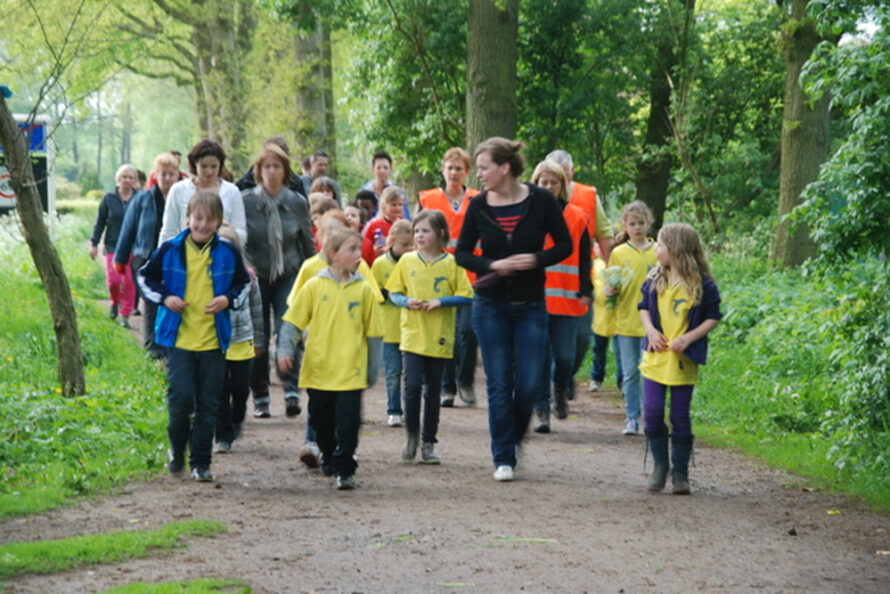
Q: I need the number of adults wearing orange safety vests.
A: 3